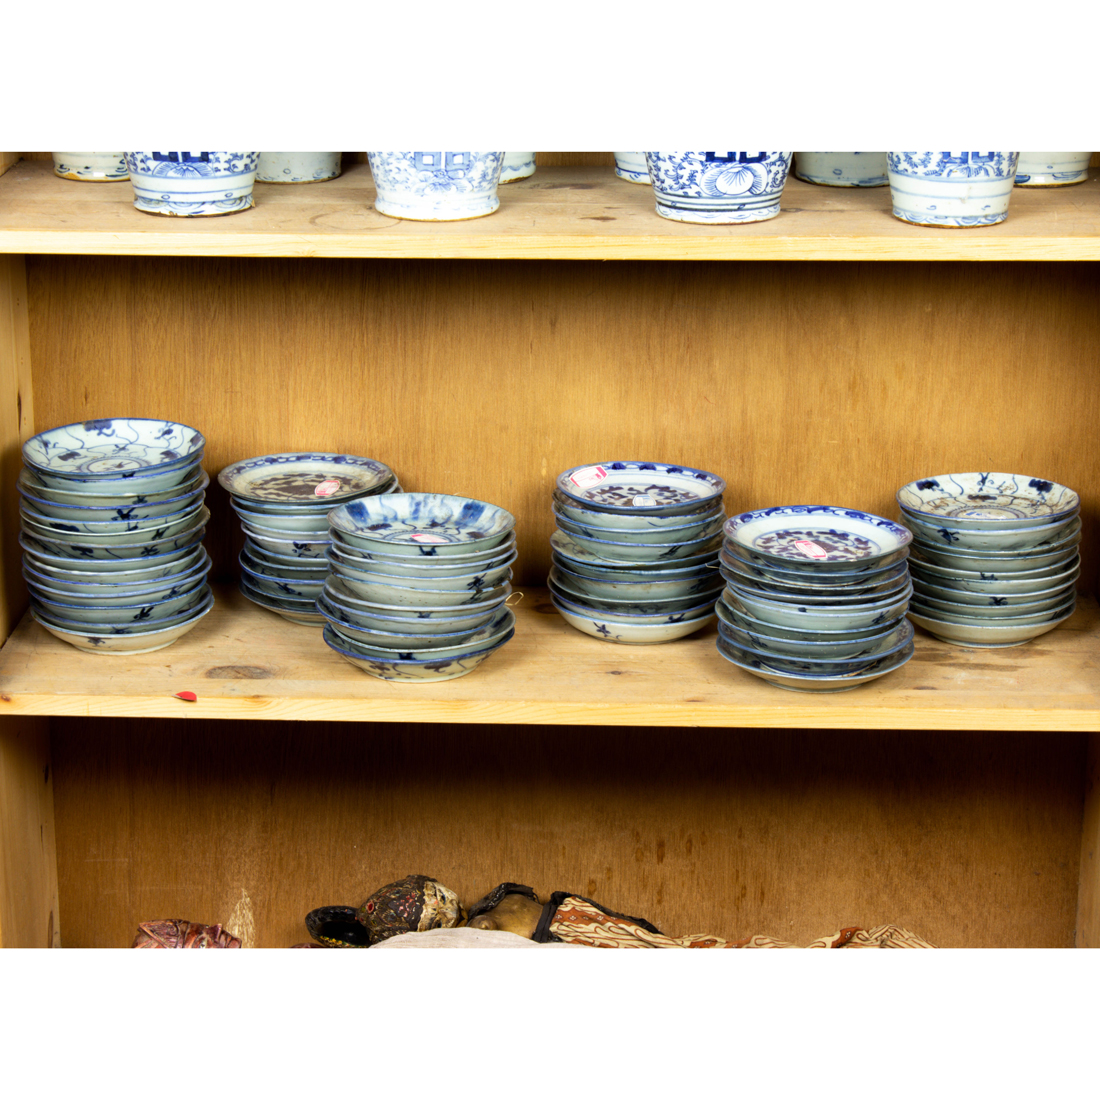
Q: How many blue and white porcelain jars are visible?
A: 10